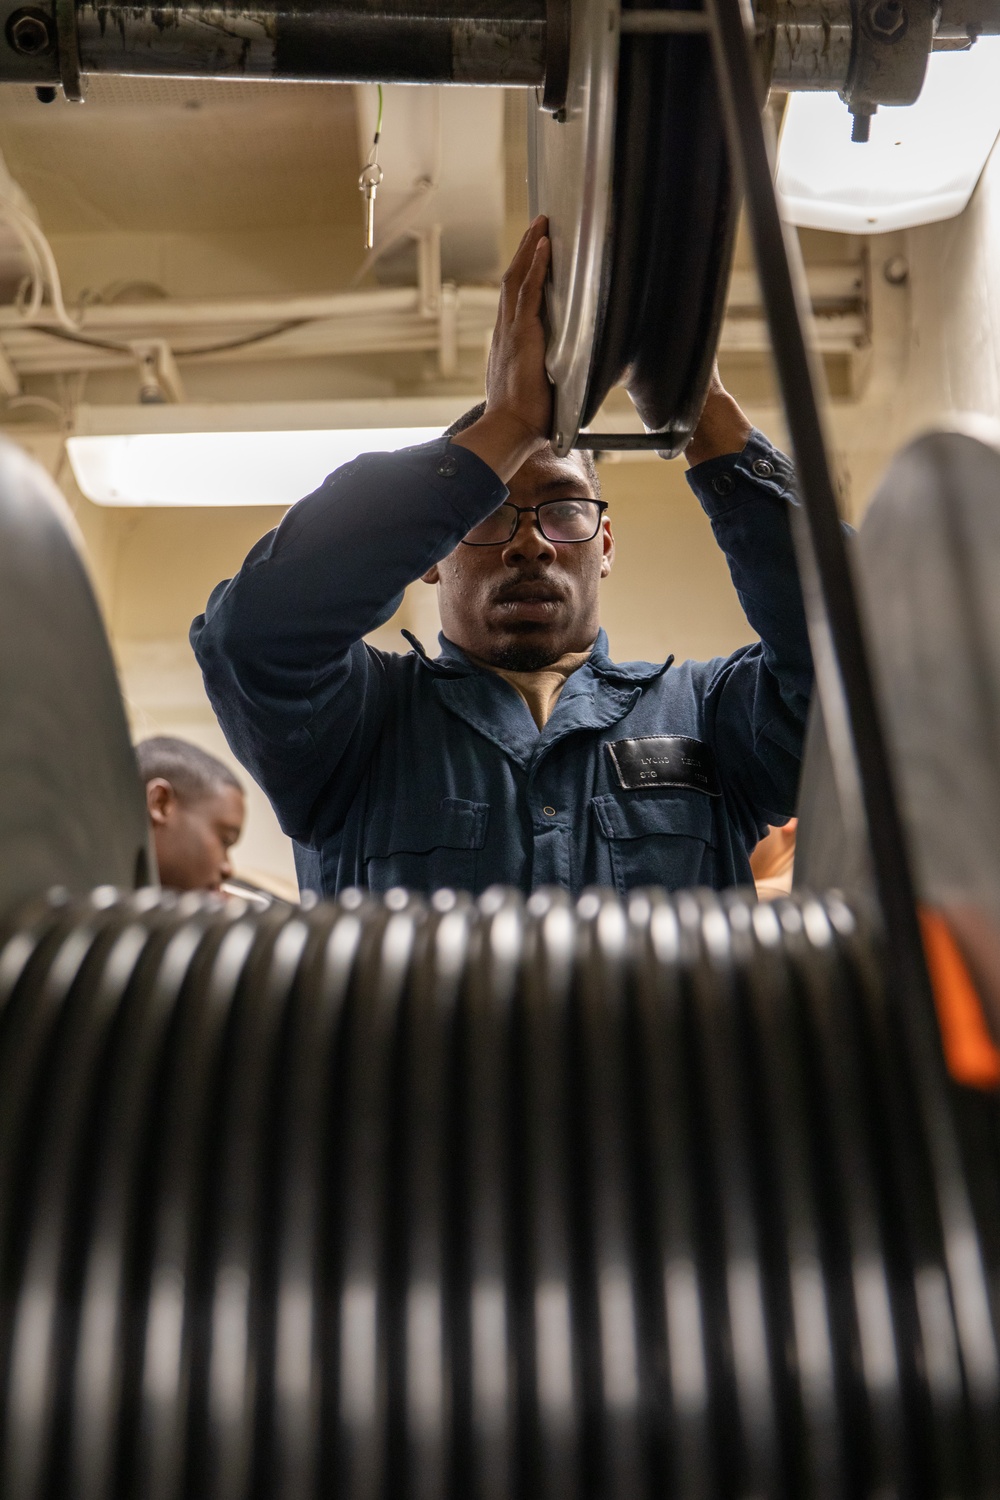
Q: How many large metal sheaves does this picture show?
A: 1